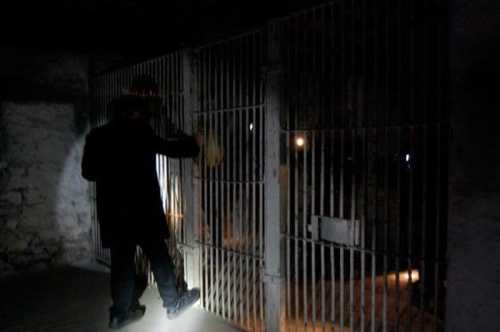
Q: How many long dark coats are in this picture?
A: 1